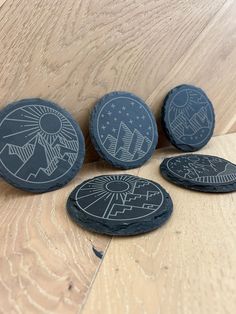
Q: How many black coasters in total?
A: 5